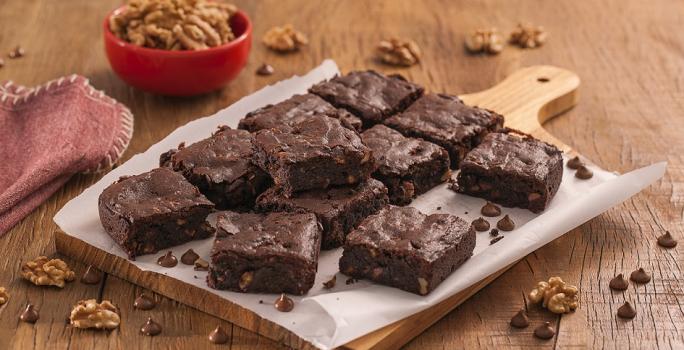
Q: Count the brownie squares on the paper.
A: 11